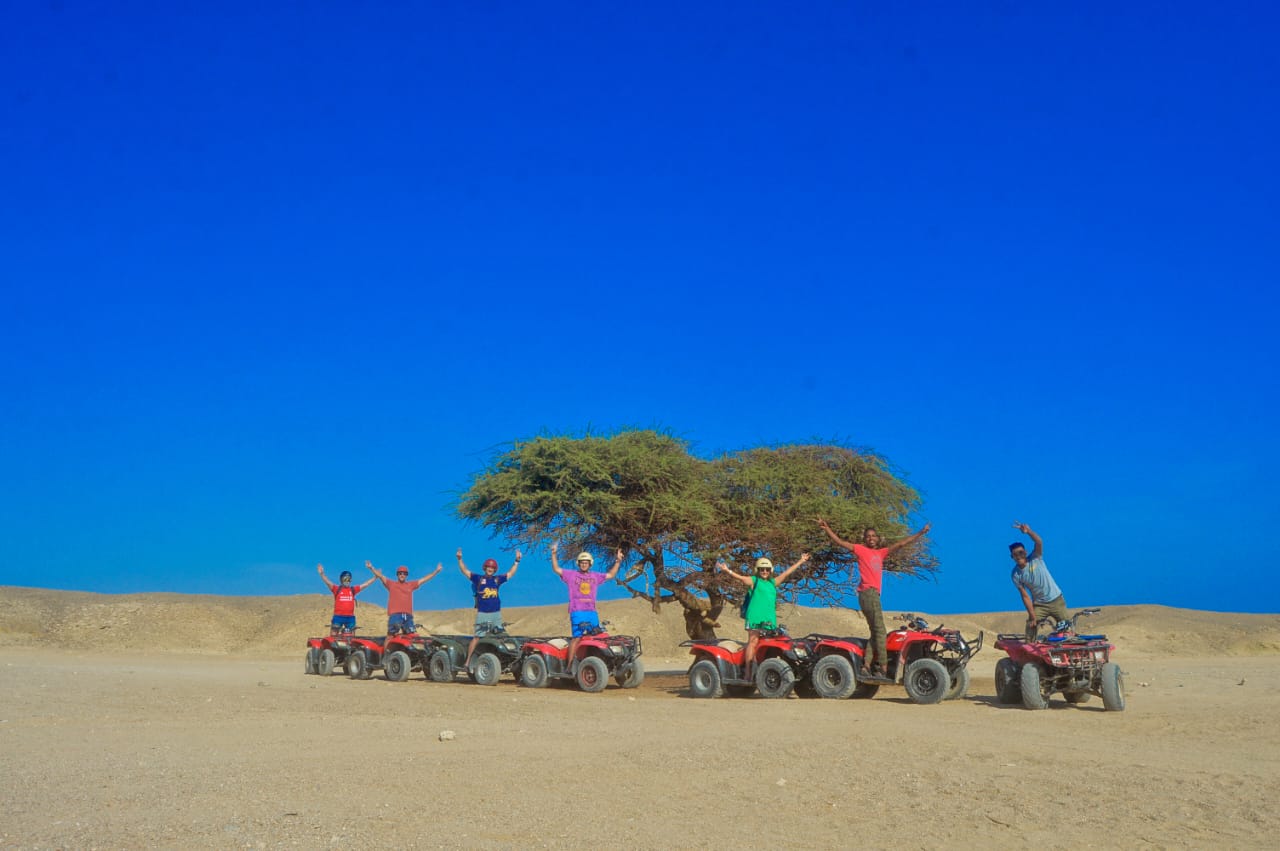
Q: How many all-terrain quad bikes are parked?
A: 7